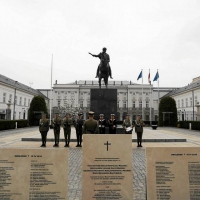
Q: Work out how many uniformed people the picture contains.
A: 9